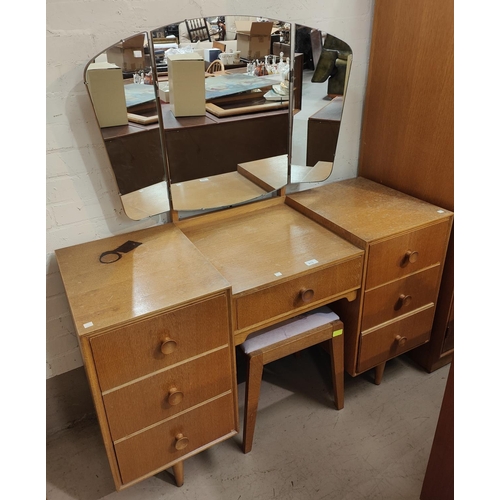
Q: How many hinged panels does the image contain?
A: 2